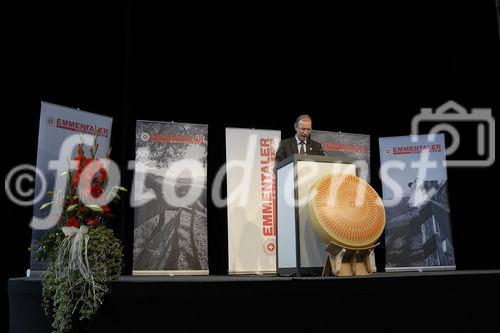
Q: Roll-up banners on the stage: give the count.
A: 5